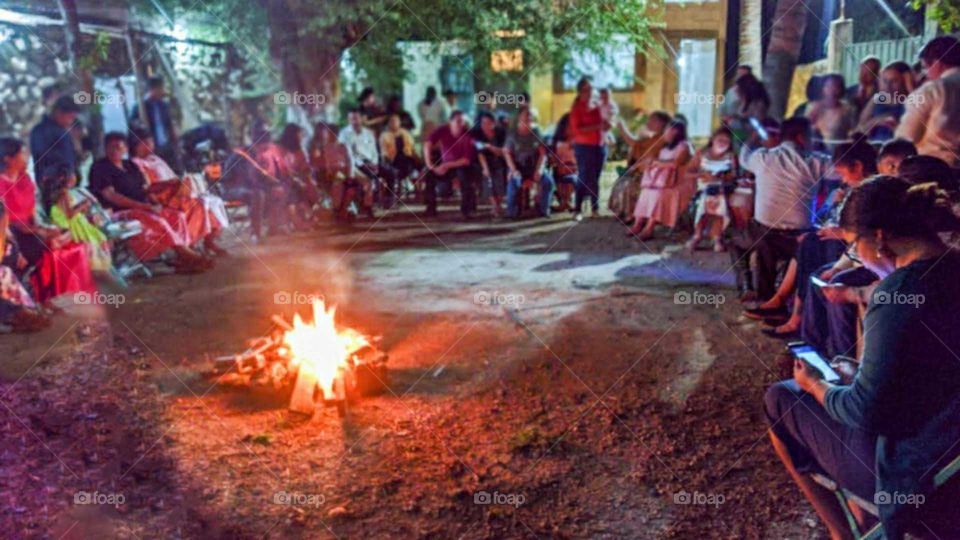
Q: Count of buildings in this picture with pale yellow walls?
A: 1